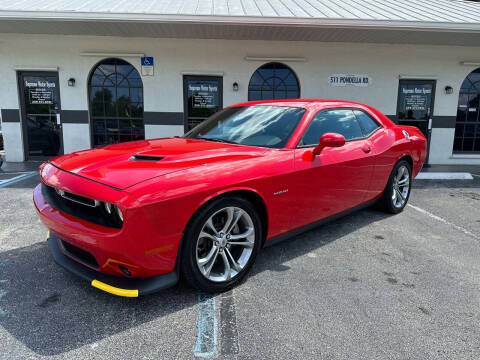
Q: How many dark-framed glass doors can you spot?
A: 3